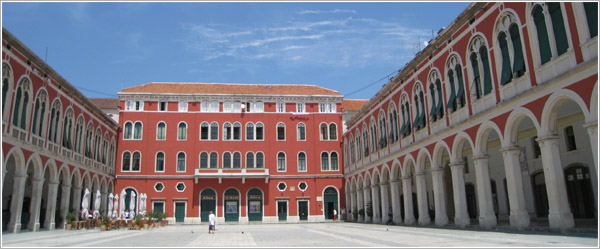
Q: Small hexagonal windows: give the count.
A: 4